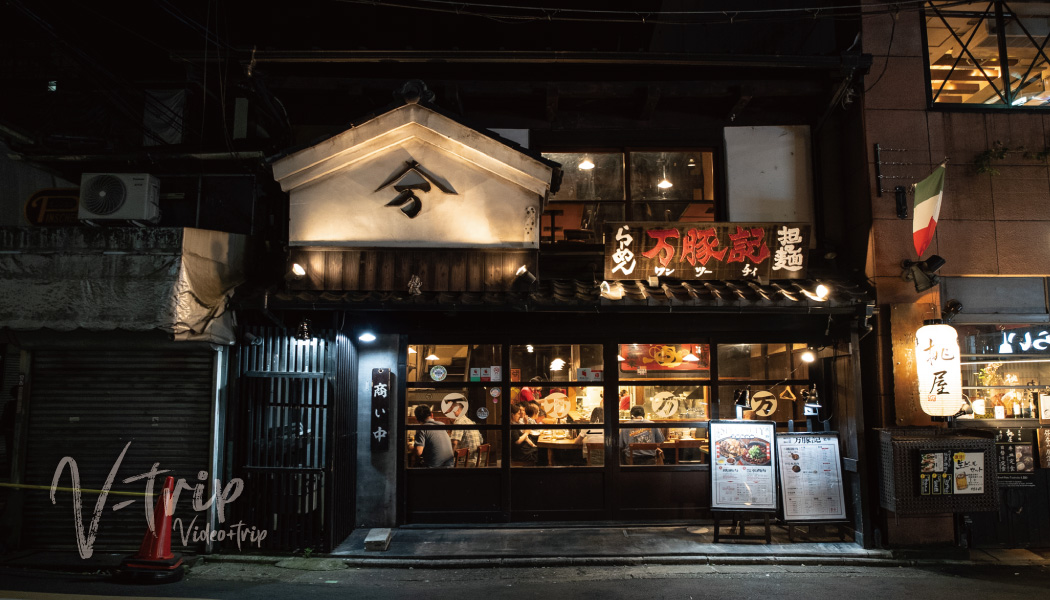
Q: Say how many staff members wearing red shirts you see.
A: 2